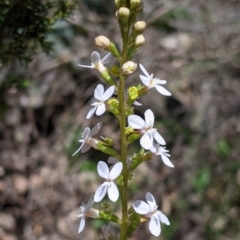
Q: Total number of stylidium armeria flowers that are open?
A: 9